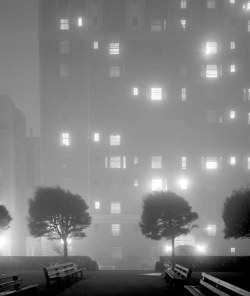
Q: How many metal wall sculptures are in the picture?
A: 0